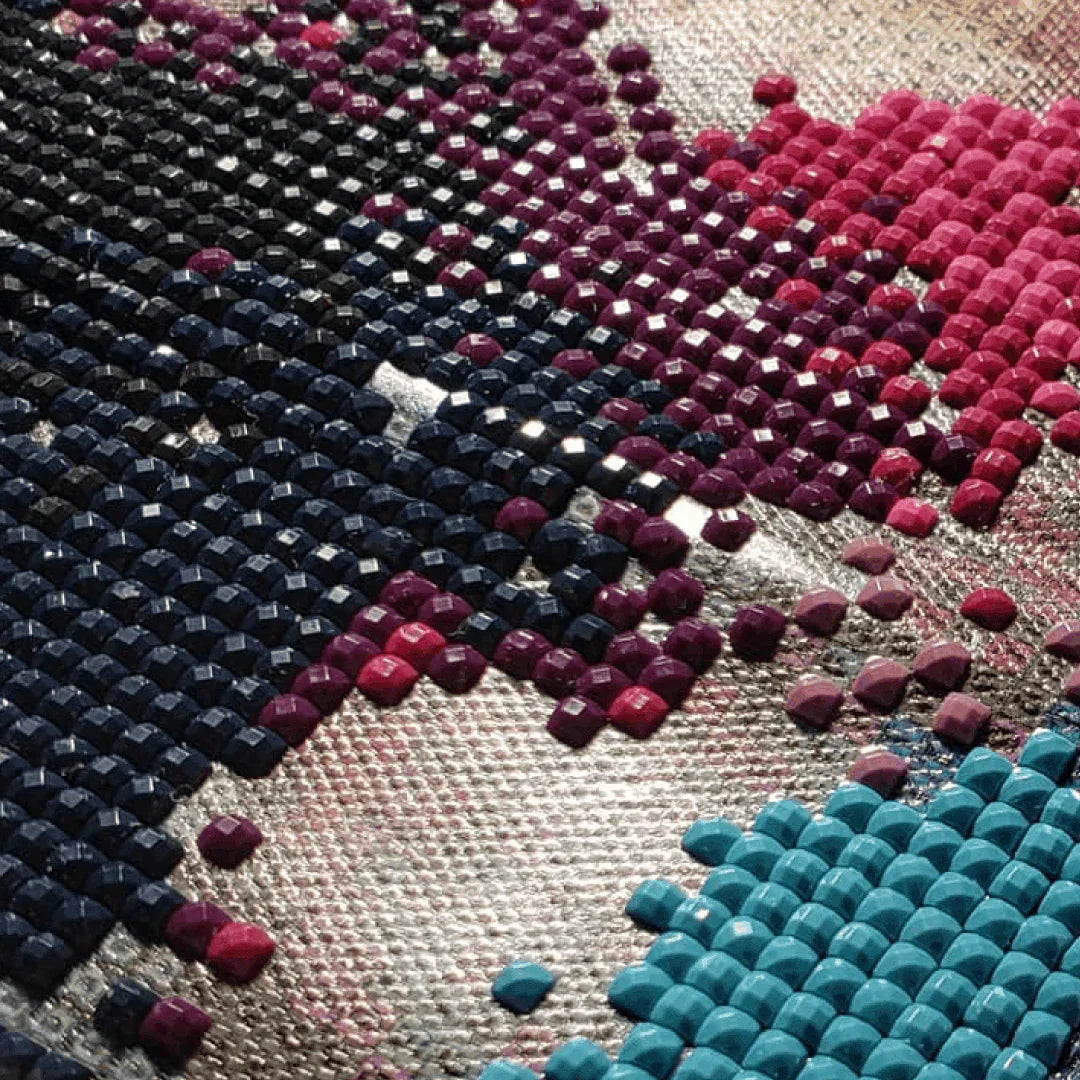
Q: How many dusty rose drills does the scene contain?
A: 10